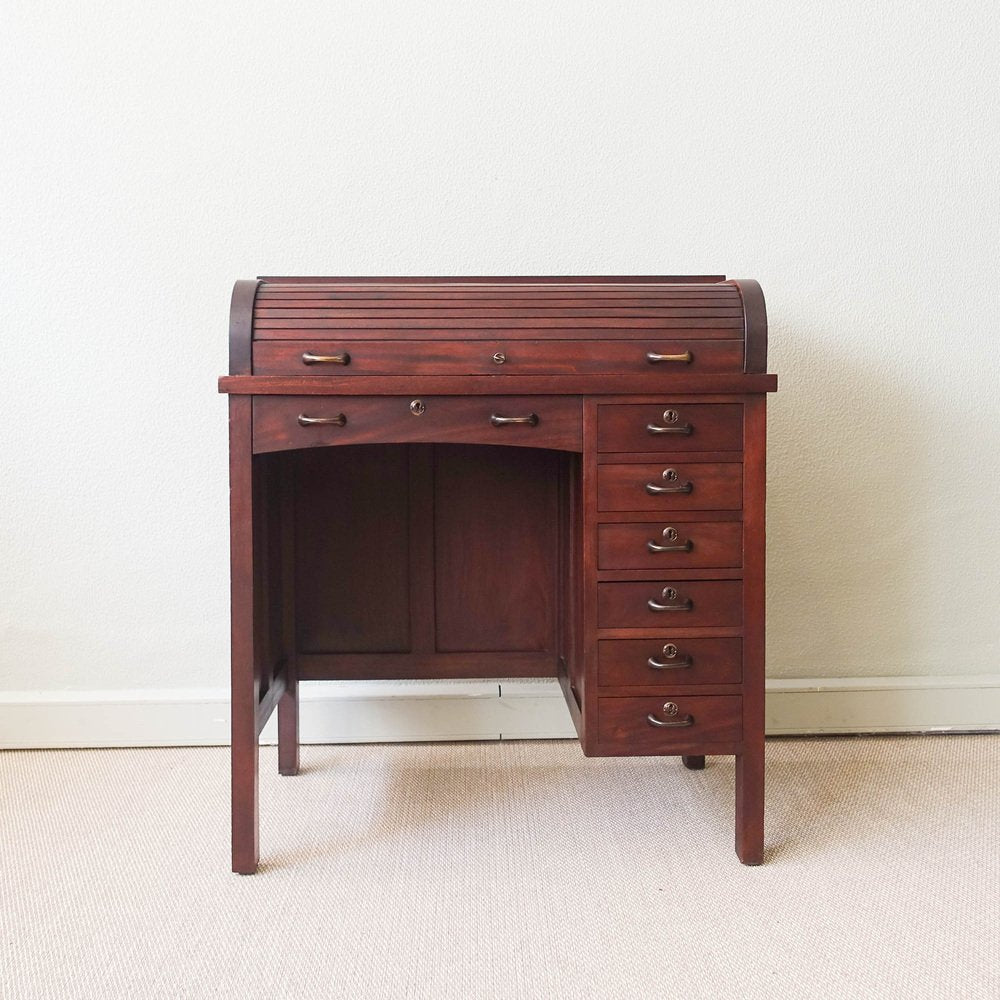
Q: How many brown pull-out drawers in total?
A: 7